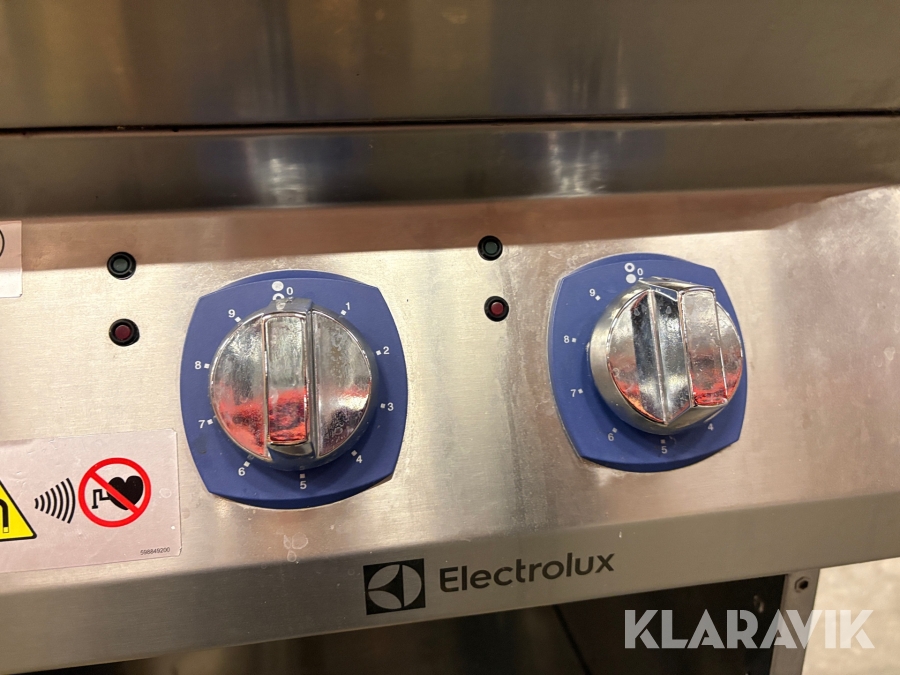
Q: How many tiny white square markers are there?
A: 14